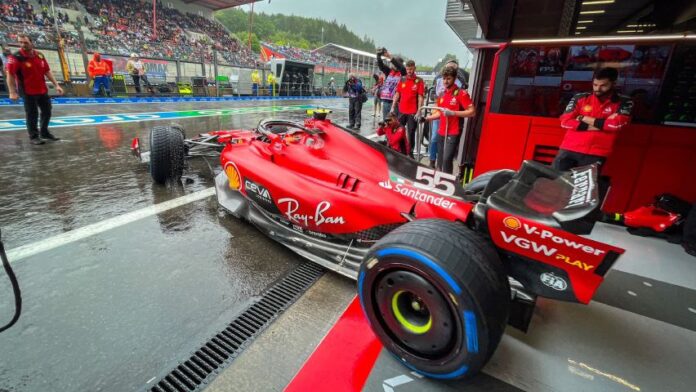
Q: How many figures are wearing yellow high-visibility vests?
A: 2